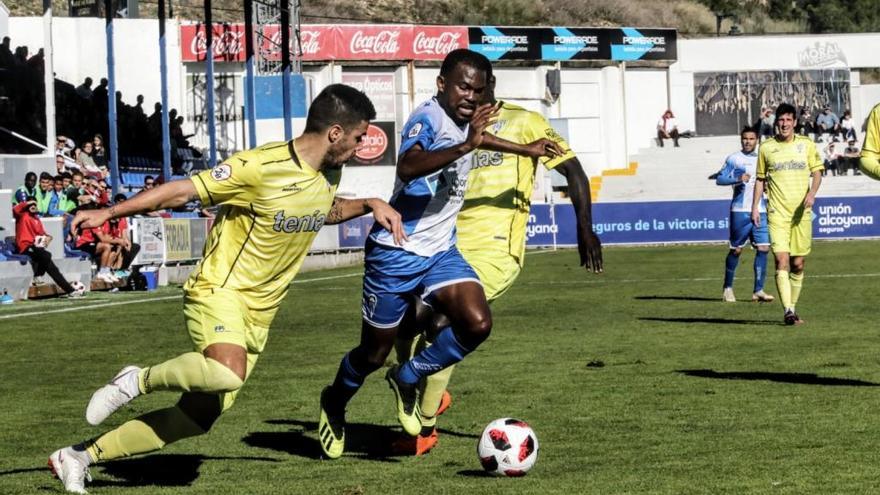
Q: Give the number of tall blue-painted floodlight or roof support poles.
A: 5